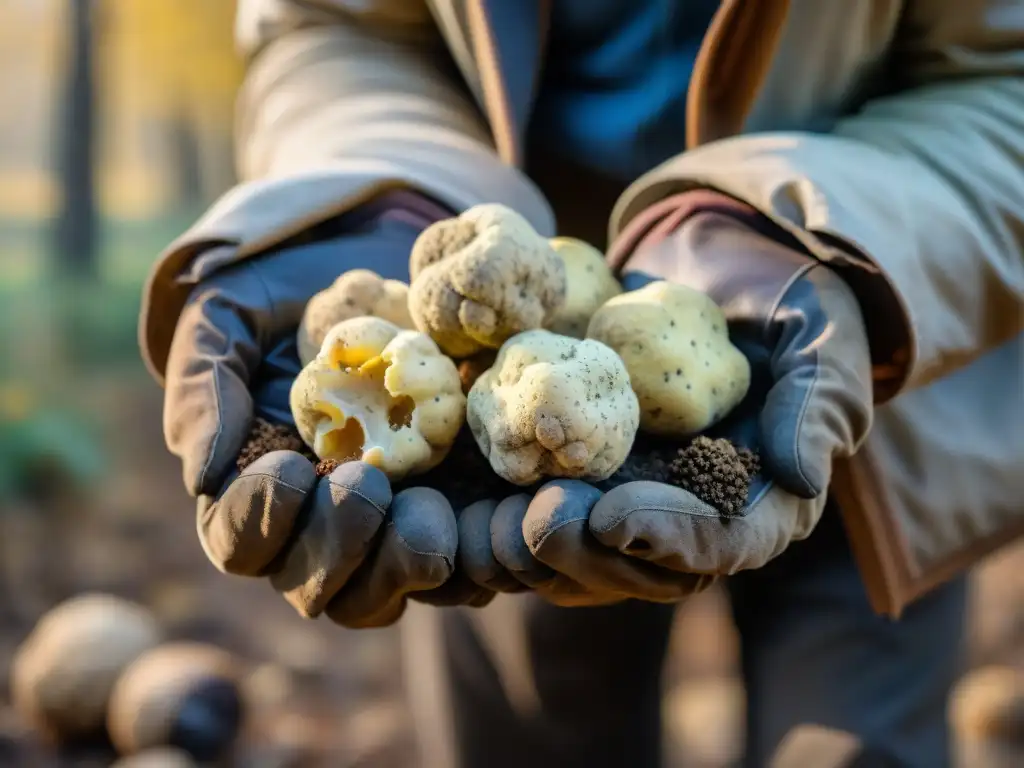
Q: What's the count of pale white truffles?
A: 6